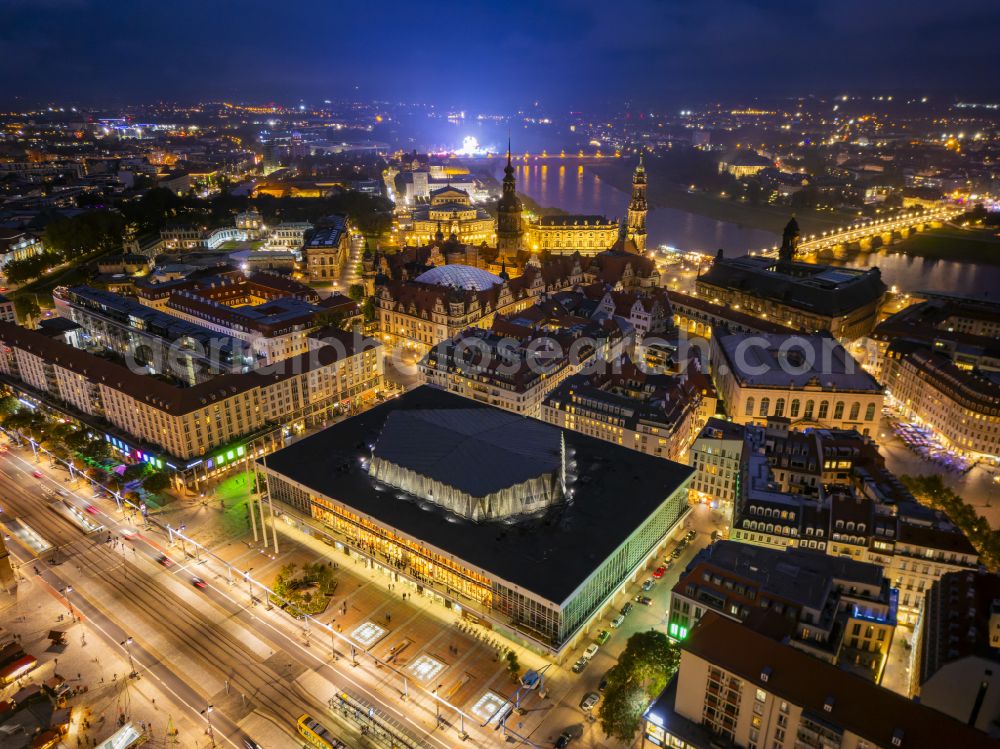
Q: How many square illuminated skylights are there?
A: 3